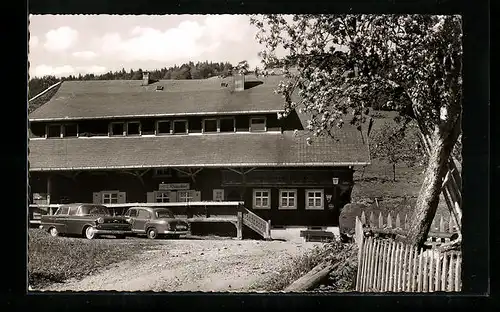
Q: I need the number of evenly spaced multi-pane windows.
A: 3